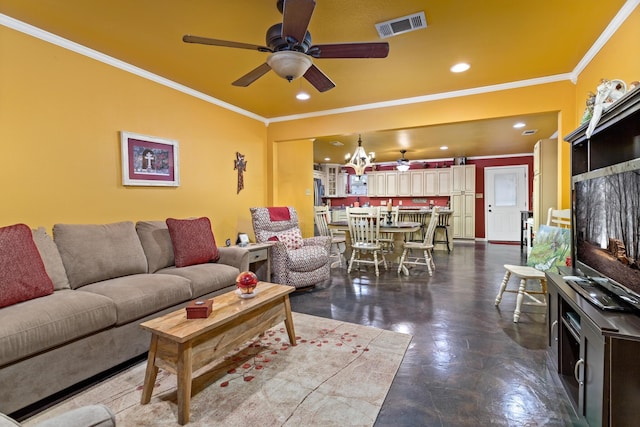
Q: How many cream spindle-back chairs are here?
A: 5